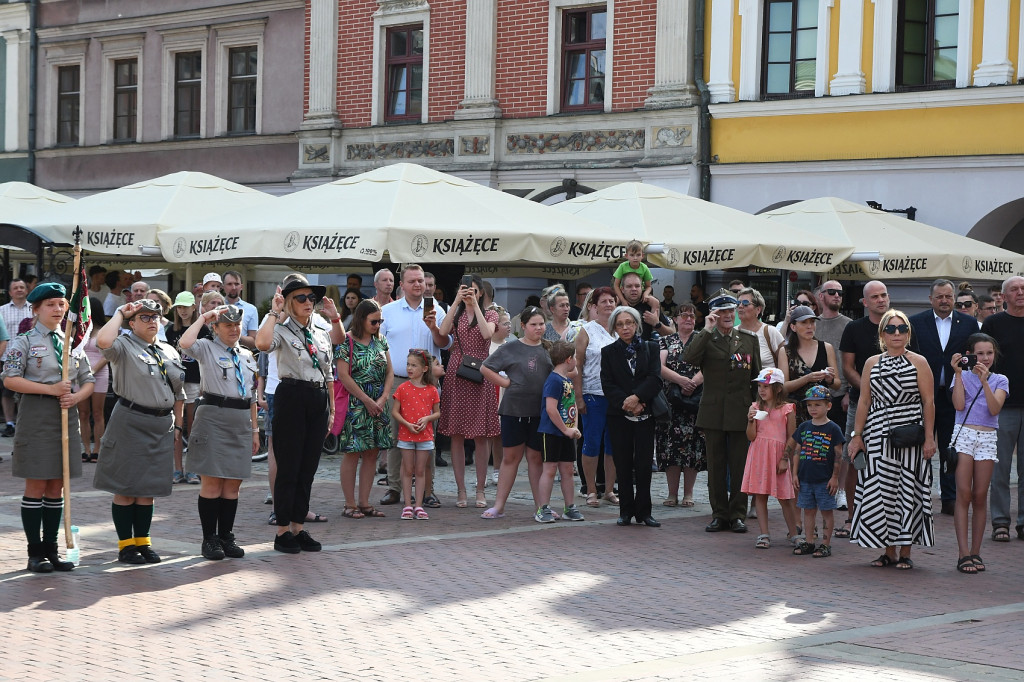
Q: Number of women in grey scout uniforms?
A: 4